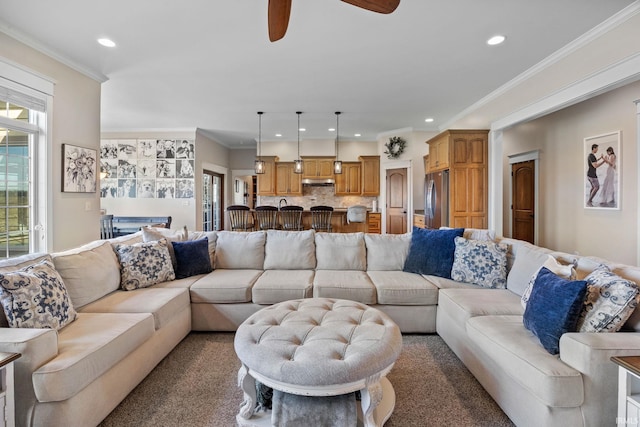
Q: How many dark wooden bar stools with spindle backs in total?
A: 4